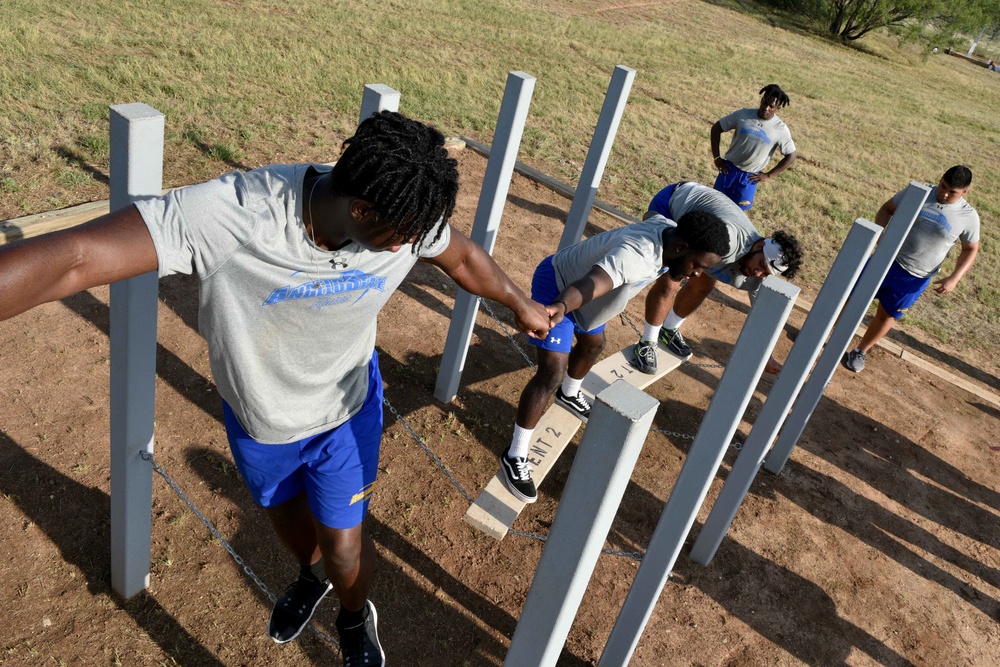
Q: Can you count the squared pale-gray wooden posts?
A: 8